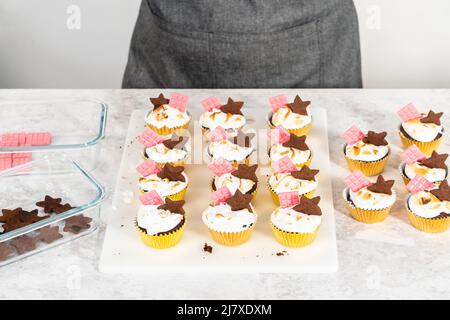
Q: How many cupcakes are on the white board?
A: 12